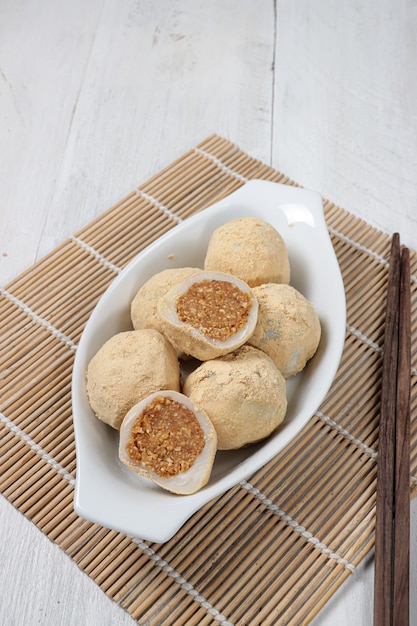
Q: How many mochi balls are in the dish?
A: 7